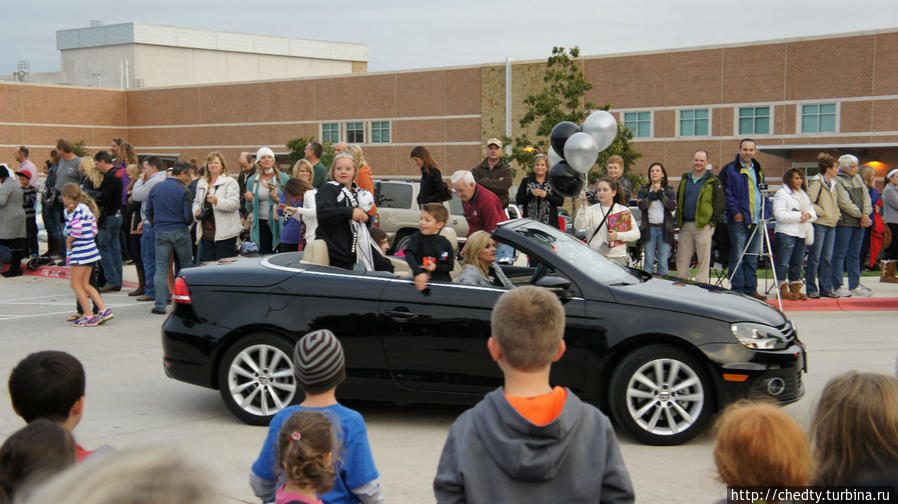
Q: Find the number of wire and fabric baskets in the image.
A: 0